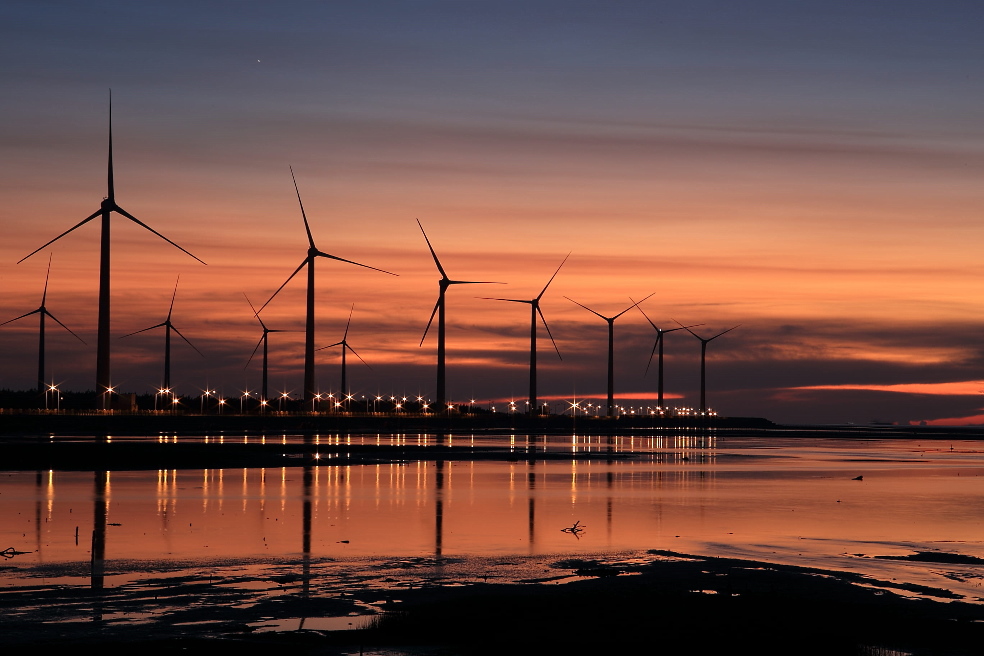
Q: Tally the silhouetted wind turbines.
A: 11